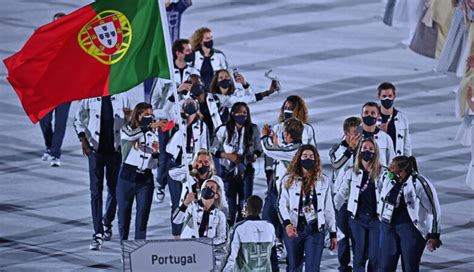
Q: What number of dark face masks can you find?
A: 14